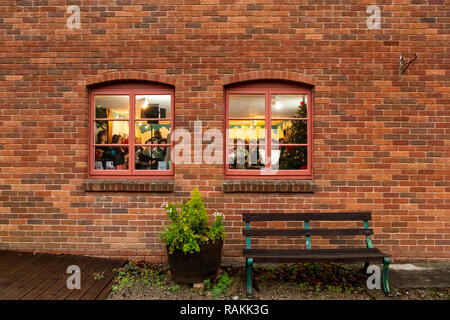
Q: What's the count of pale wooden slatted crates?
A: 0